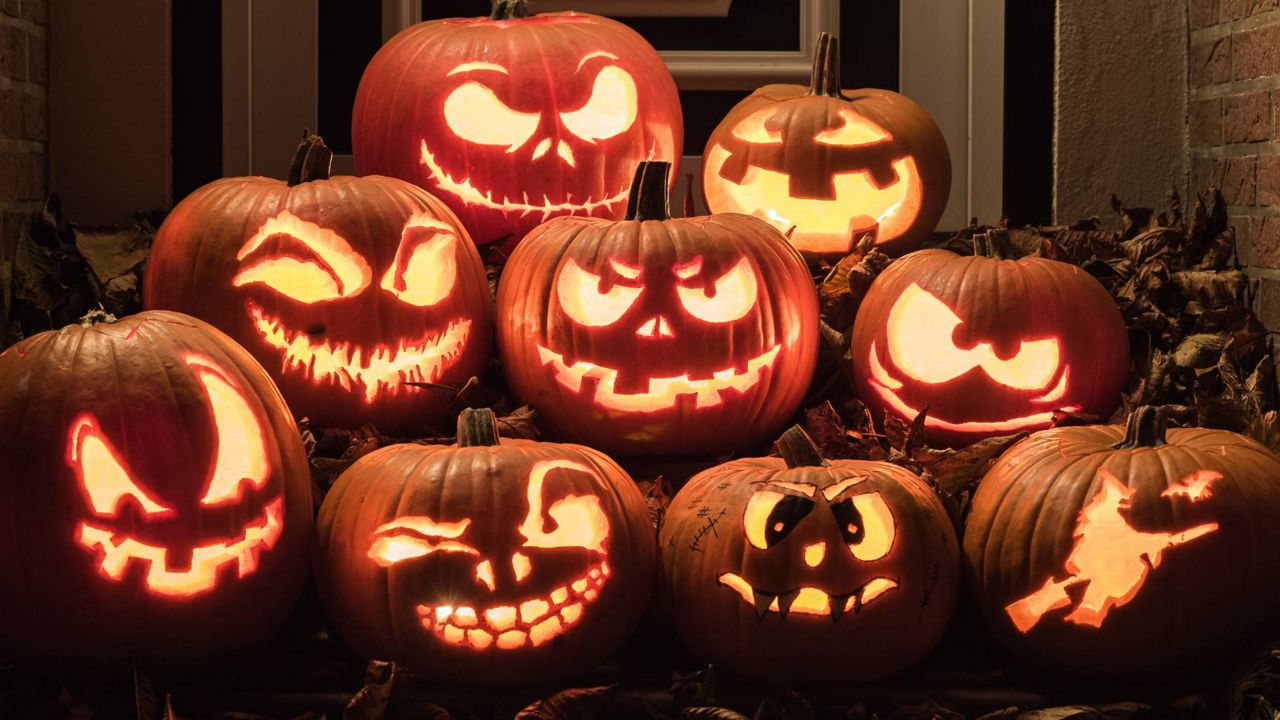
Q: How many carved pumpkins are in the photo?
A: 9